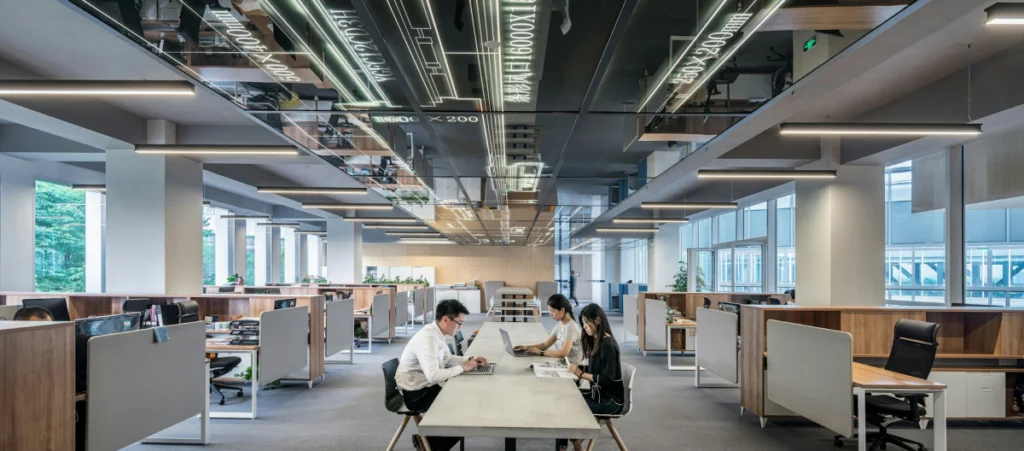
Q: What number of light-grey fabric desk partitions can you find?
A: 11